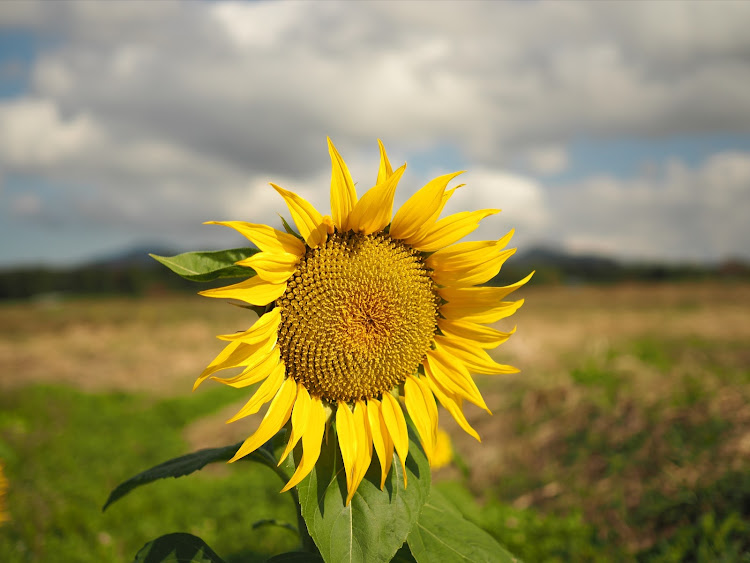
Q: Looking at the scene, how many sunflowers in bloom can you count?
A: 1